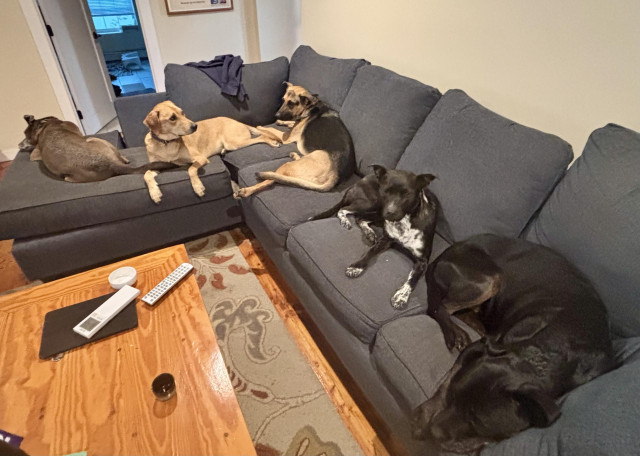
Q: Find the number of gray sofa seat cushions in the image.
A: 5